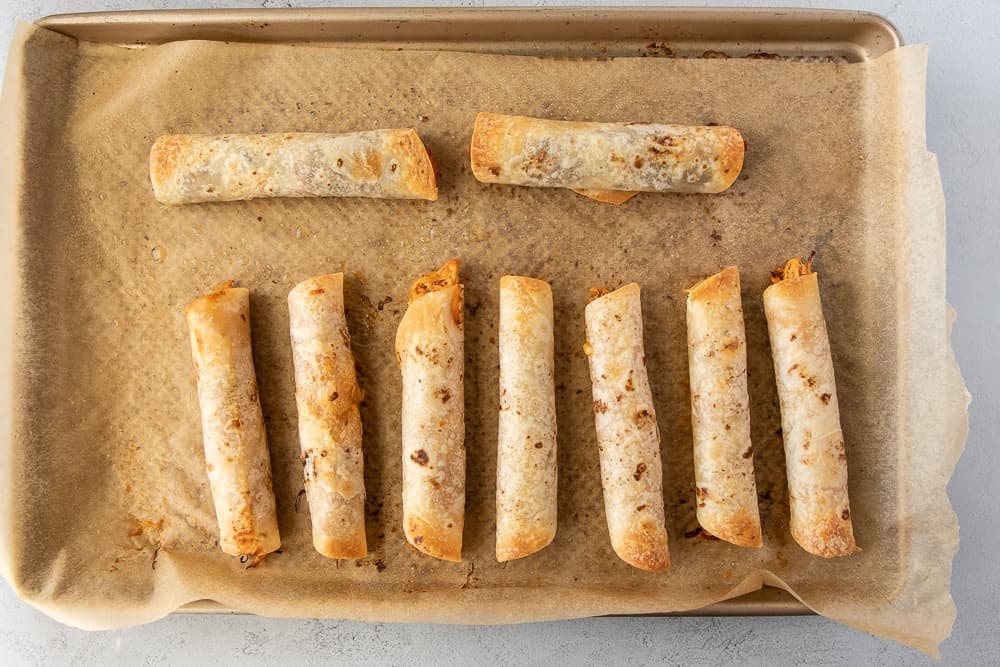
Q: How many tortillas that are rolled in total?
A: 9